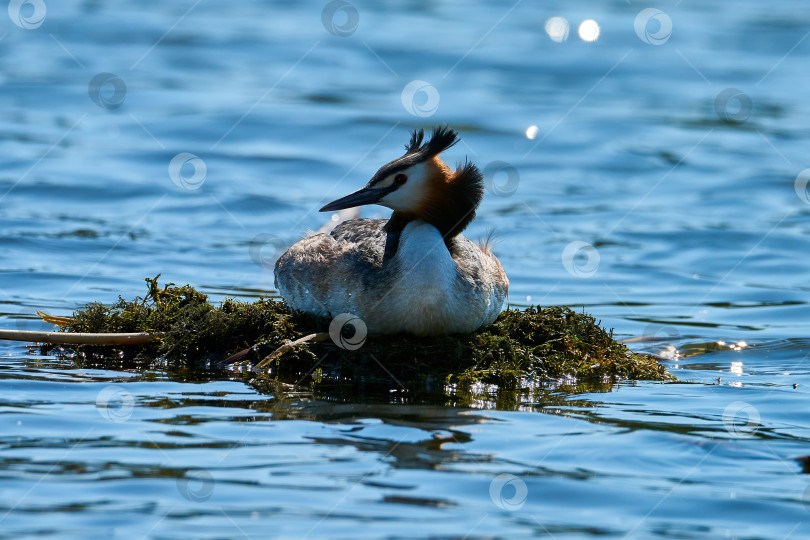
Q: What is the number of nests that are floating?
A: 1